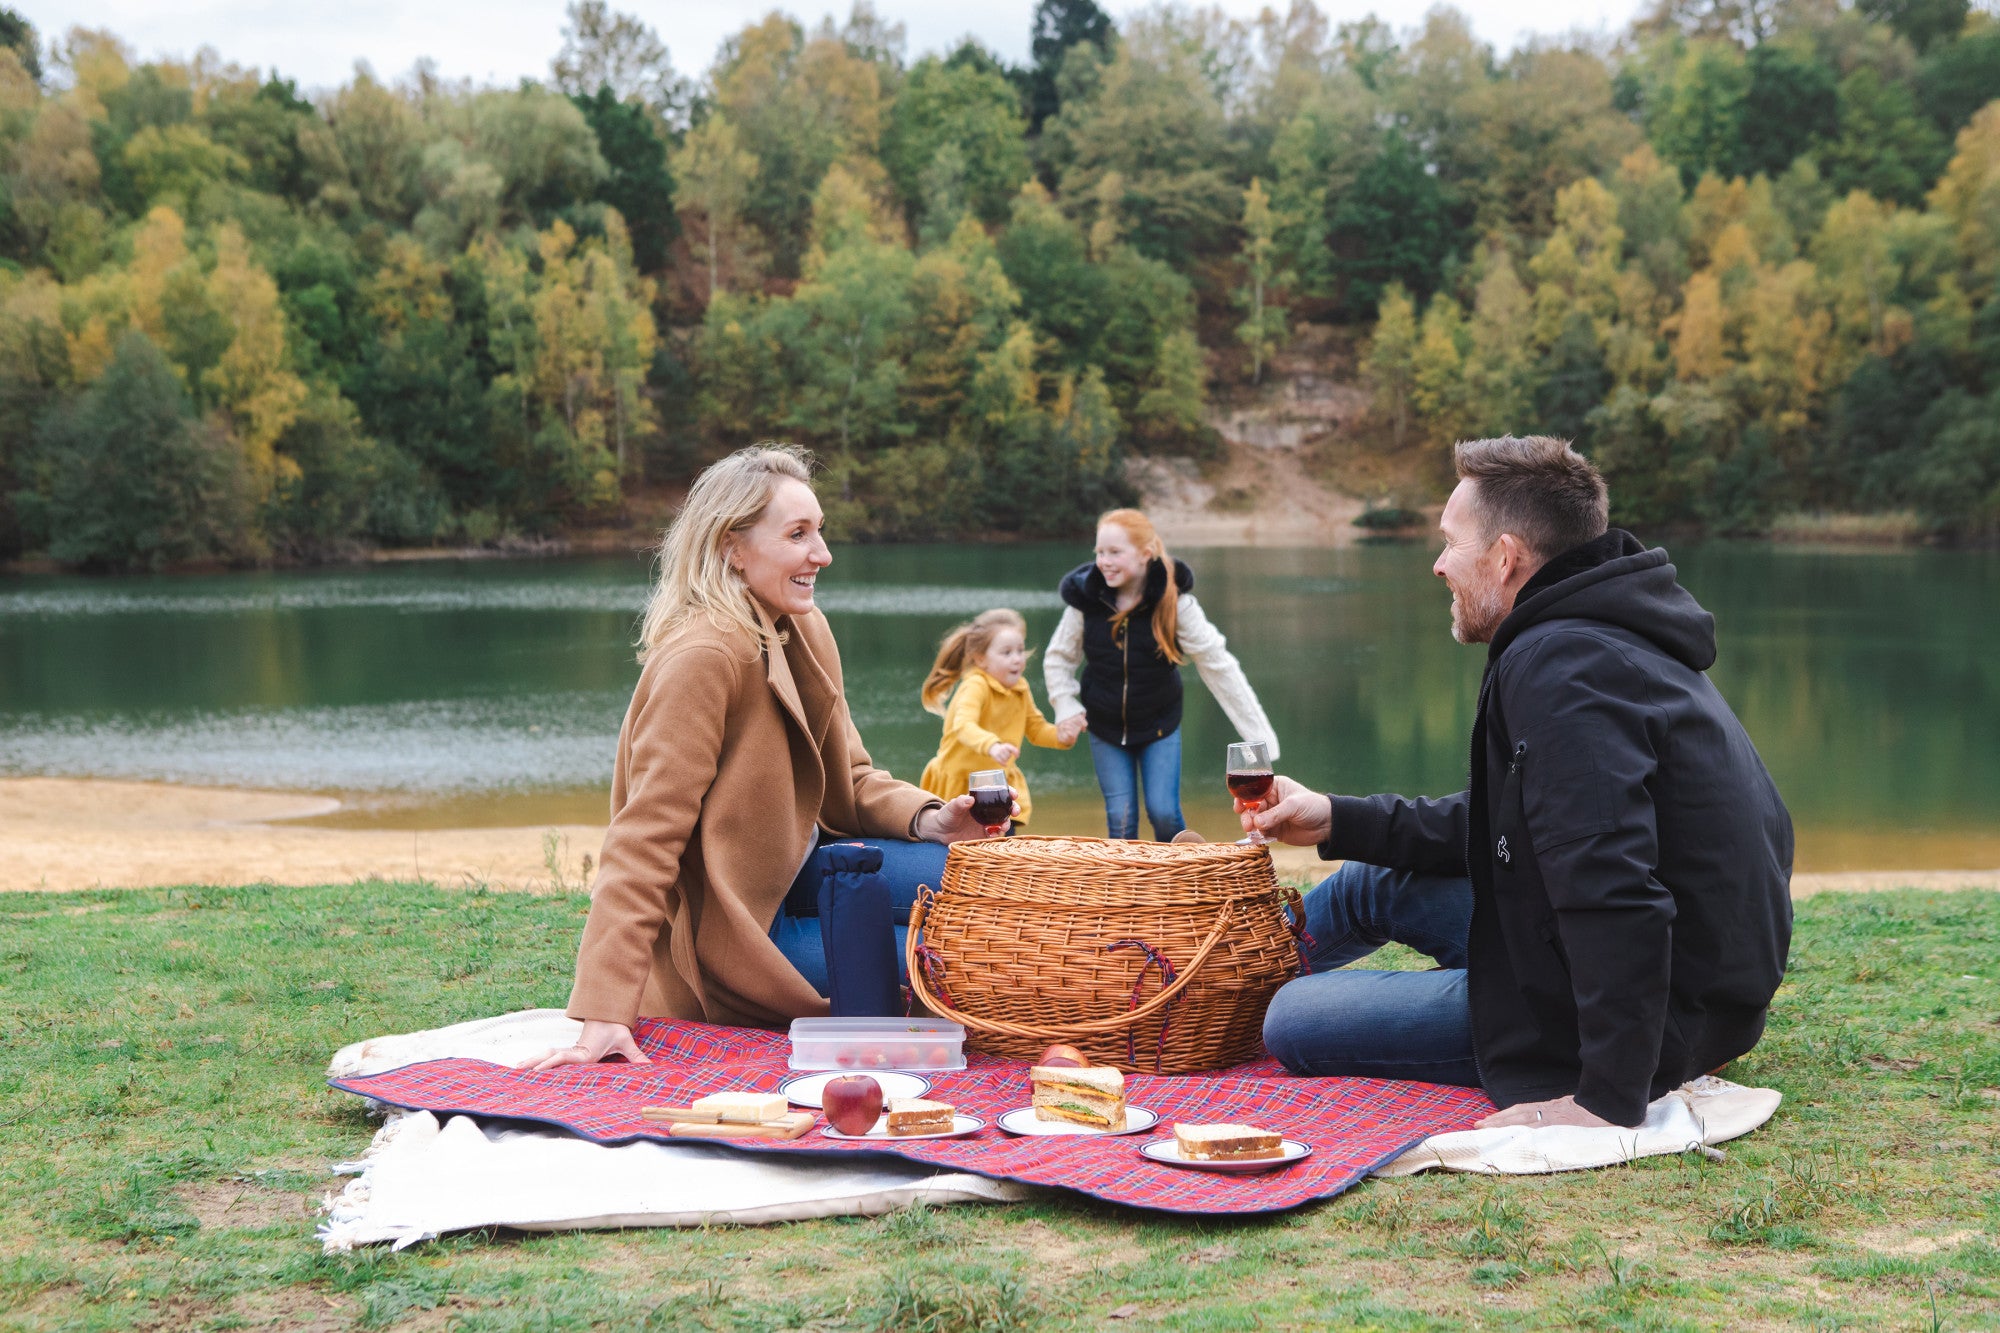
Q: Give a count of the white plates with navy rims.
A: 4